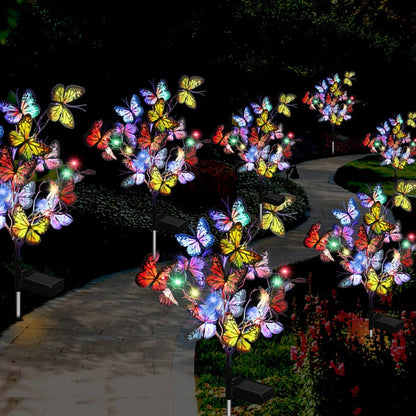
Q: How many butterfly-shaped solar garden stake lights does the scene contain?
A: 7